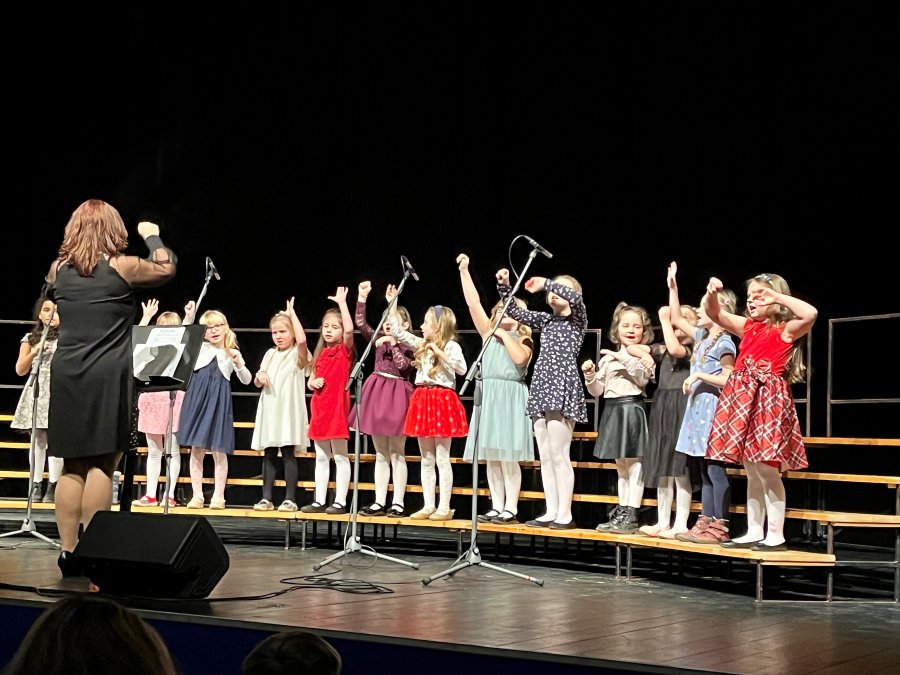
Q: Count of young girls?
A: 13